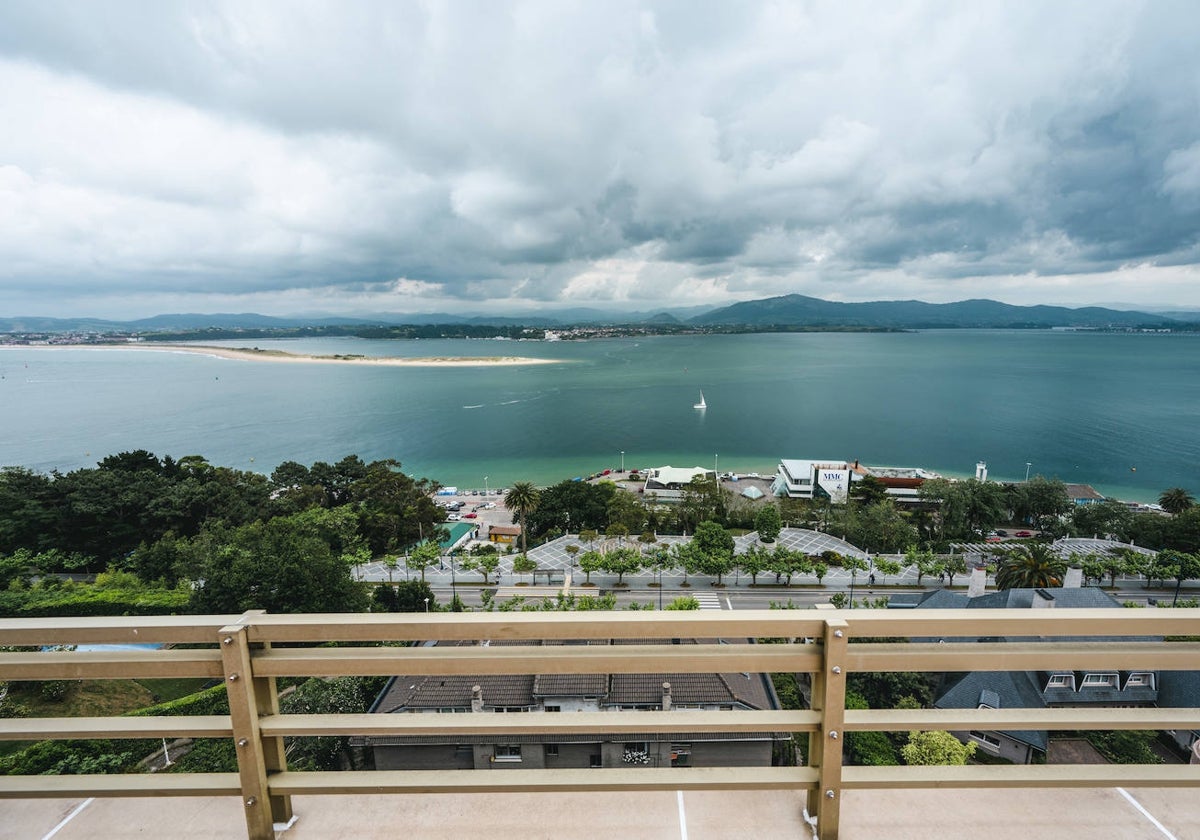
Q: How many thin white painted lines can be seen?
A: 3